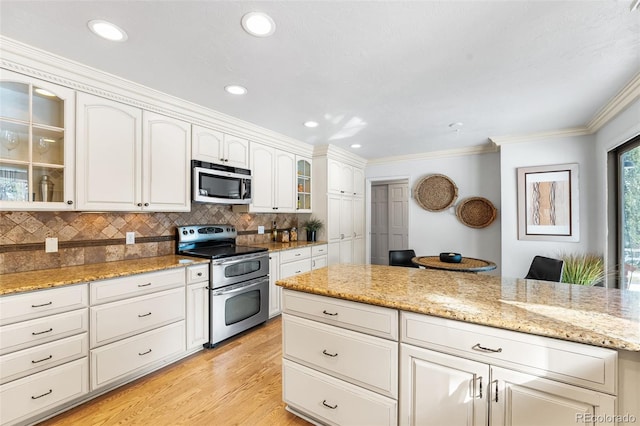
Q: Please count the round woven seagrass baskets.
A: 2